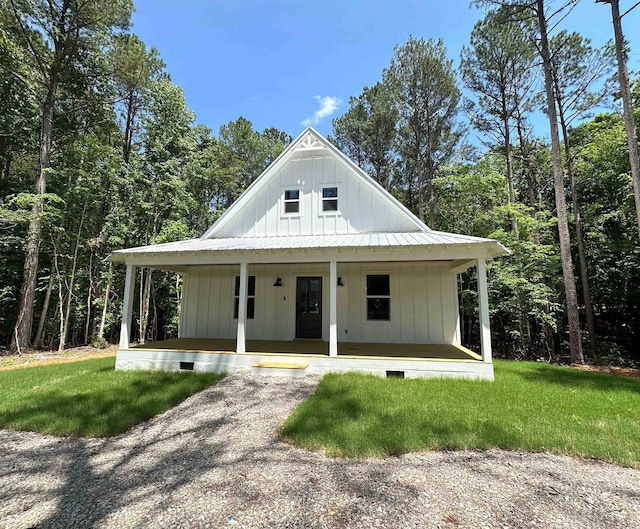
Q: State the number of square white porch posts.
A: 4